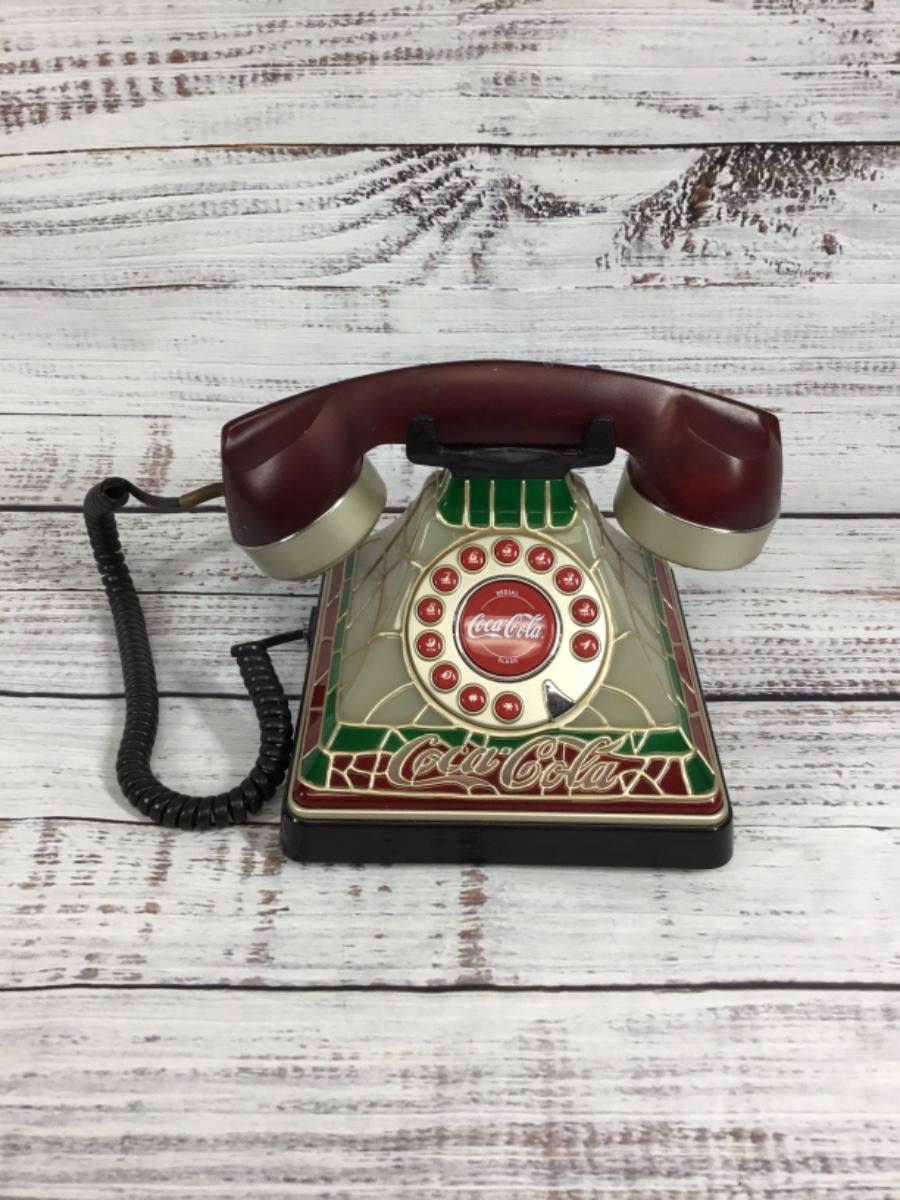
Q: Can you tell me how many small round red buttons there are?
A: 12